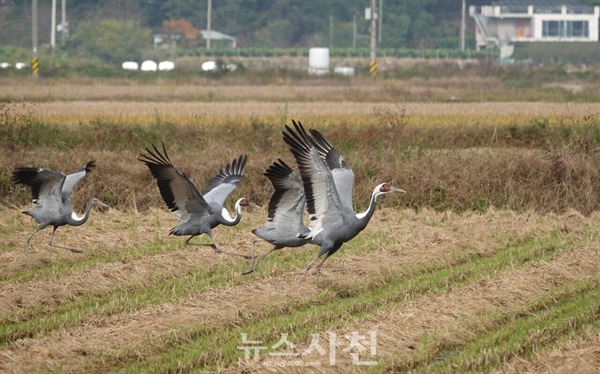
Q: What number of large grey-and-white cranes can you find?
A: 4